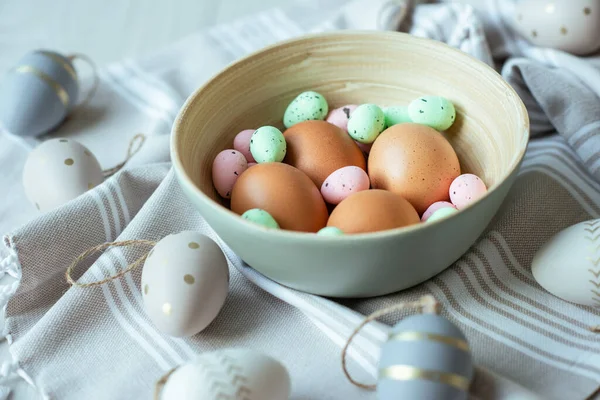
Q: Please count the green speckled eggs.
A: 8